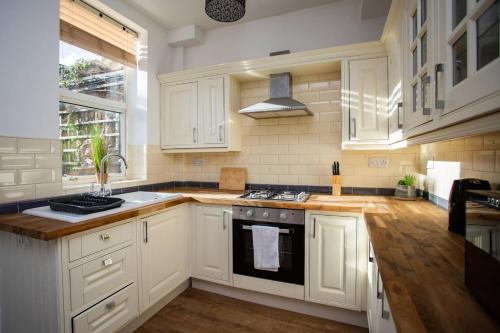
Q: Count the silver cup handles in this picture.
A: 3